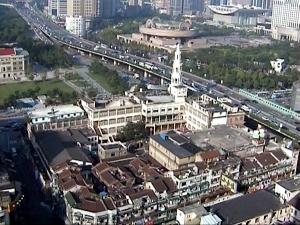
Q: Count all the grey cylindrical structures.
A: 1